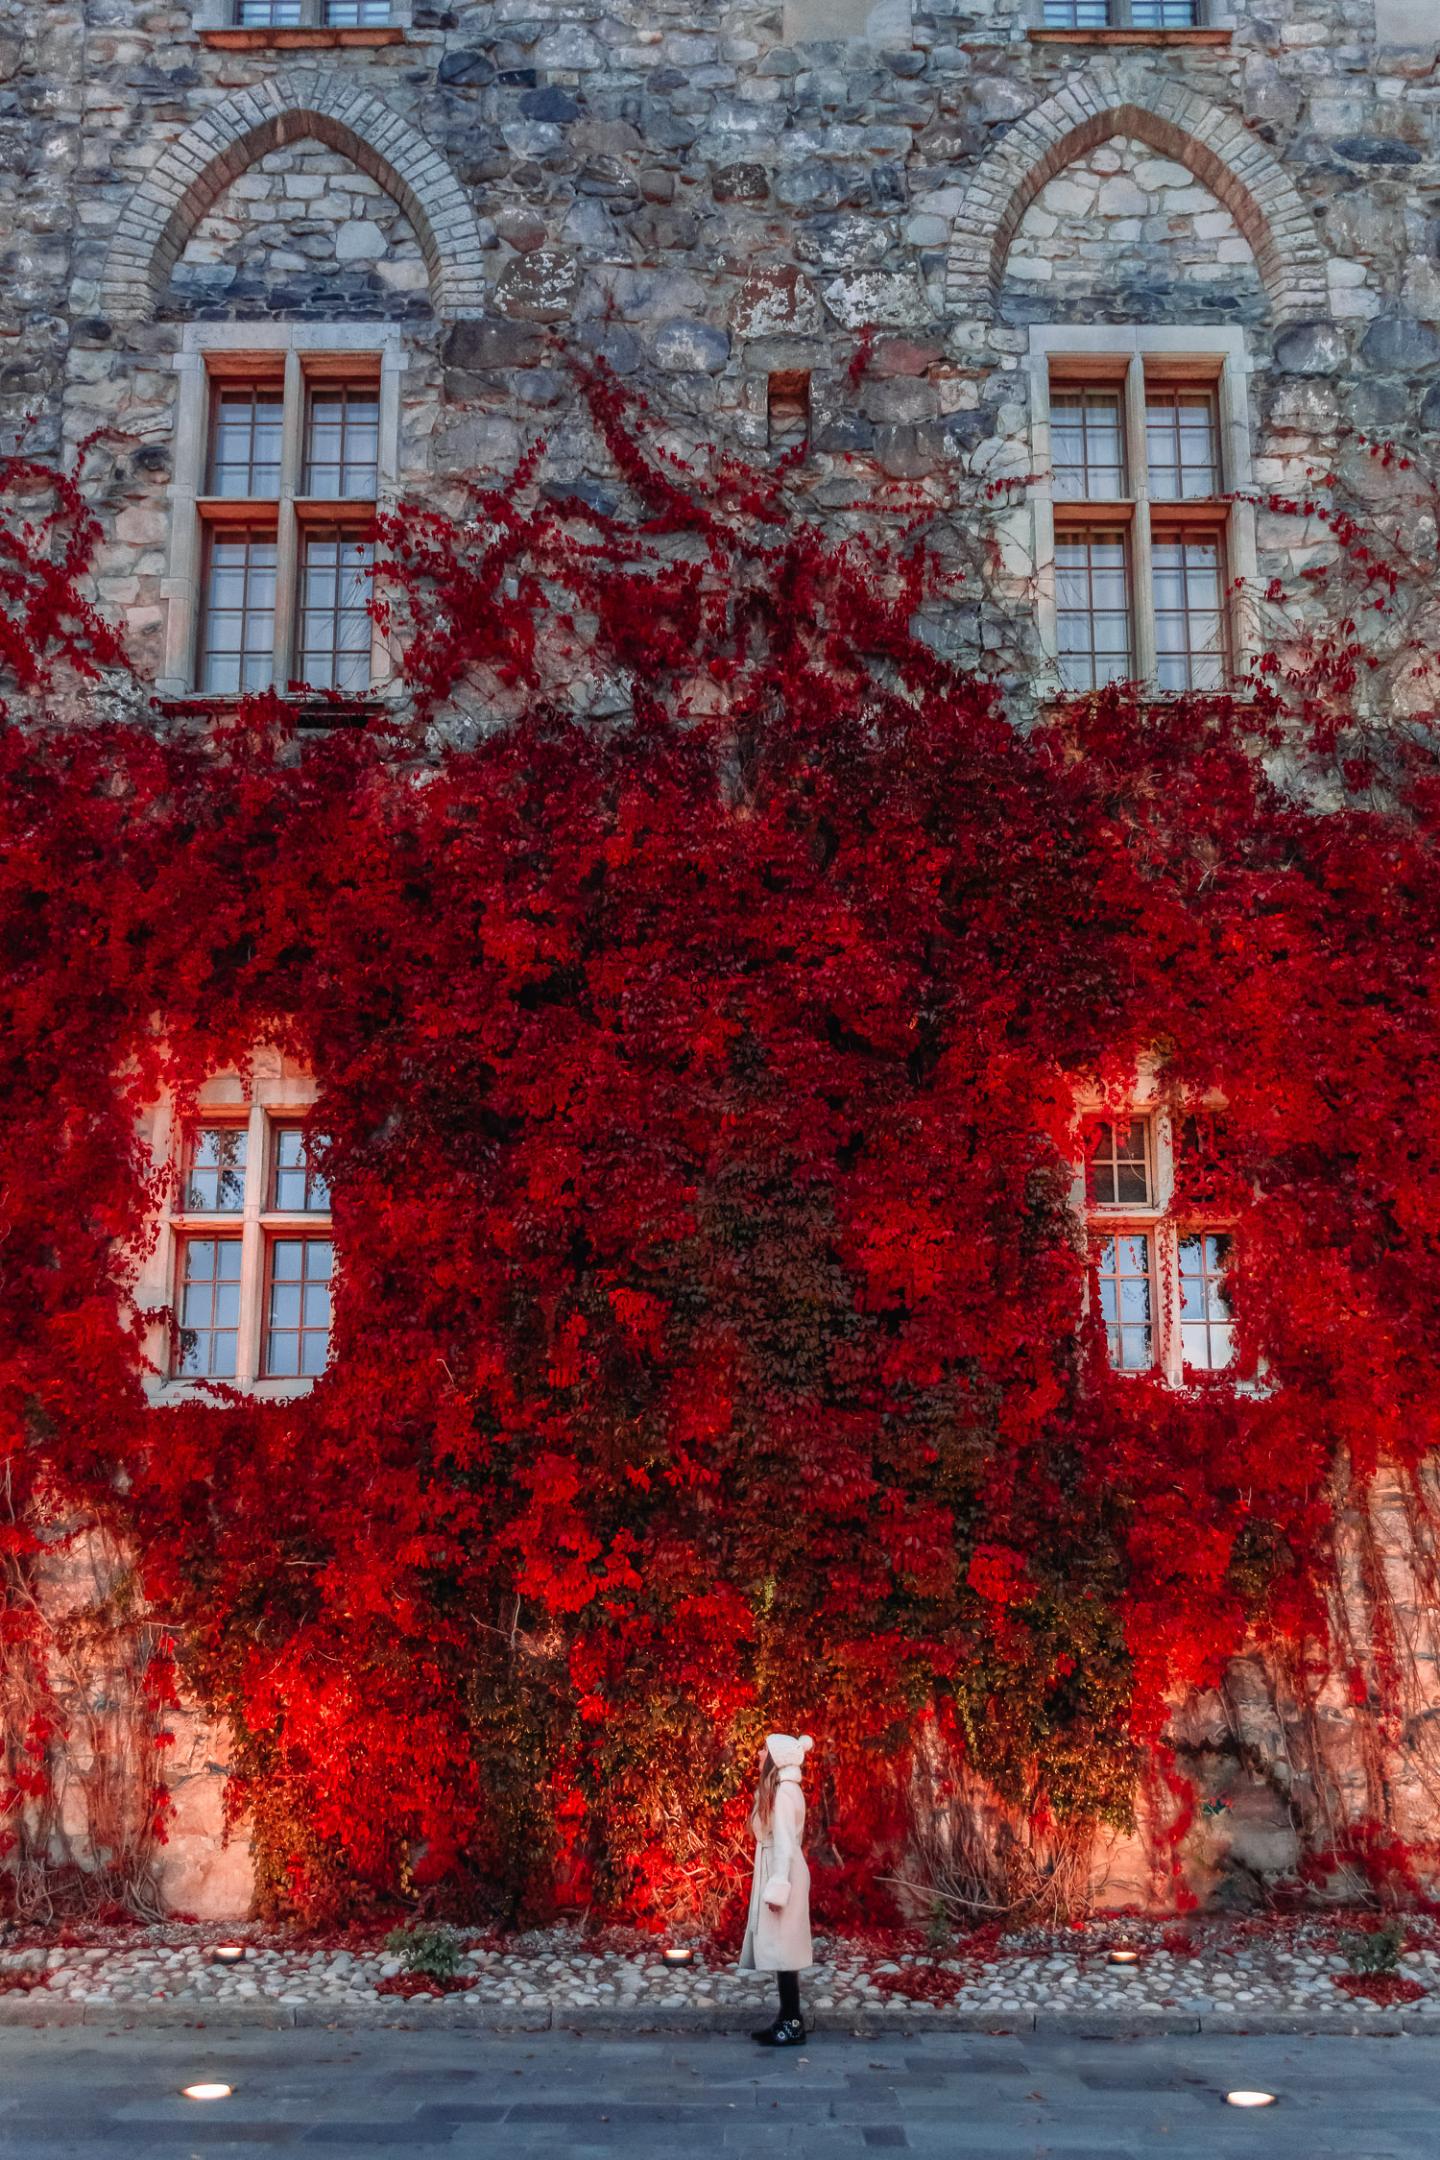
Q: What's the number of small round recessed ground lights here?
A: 5